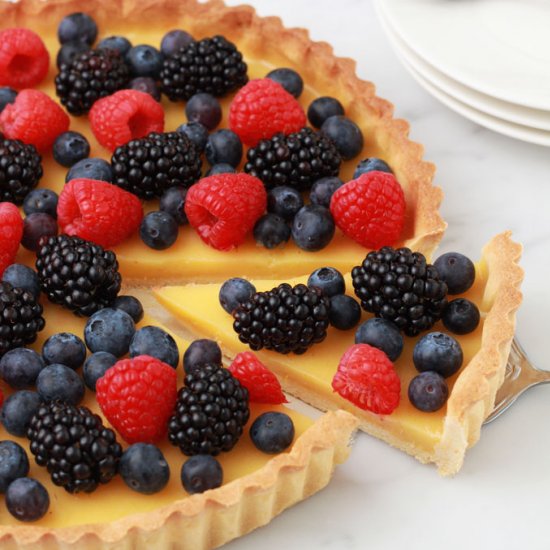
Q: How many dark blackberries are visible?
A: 11